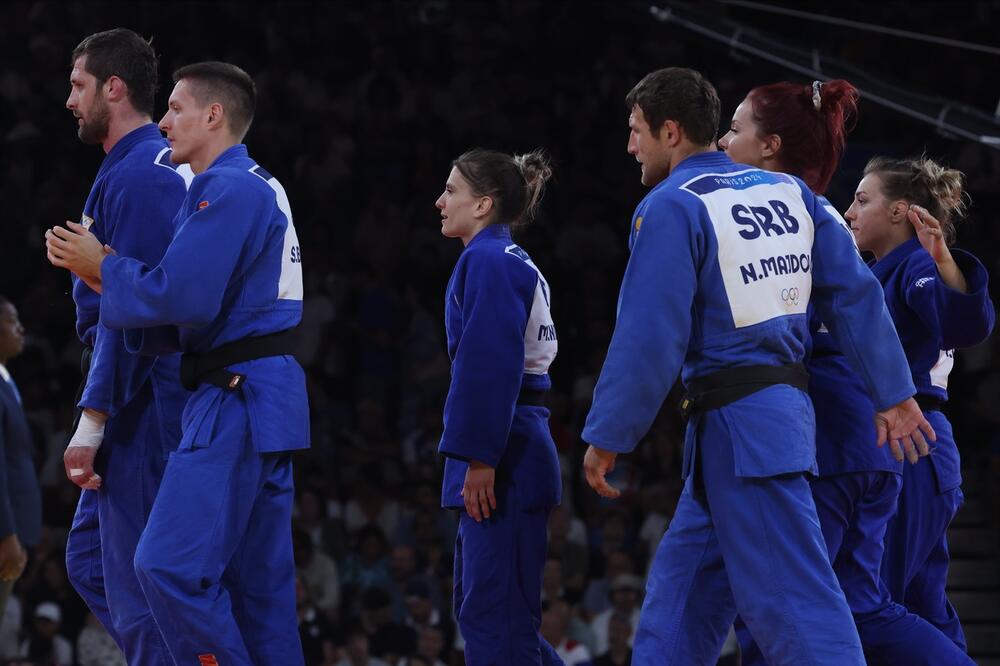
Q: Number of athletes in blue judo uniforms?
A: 6